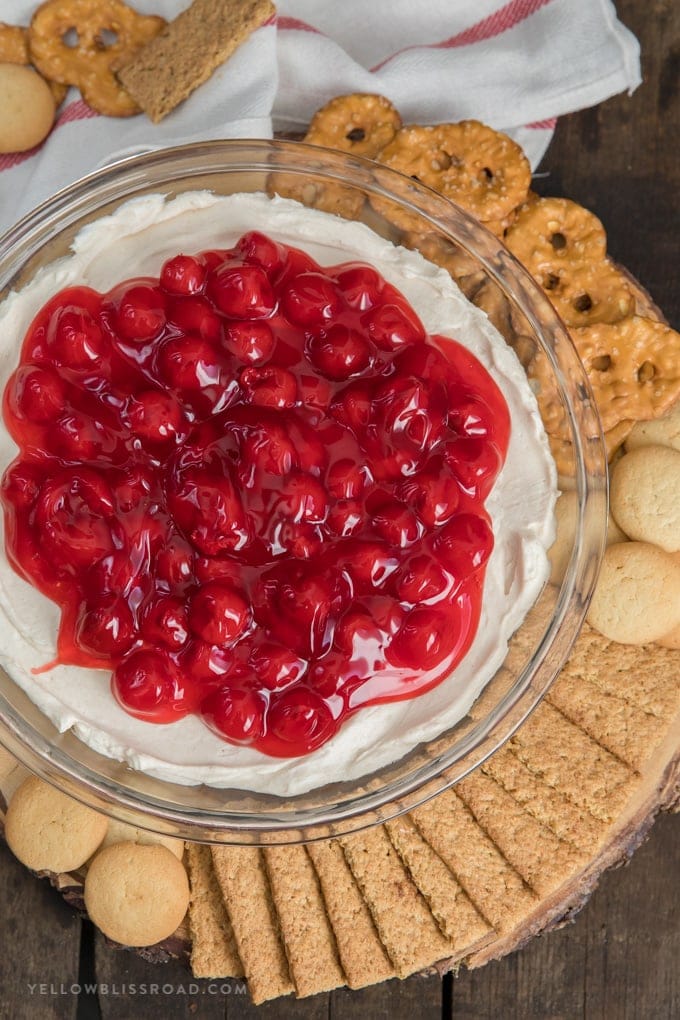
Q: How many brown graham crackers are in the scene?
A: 13